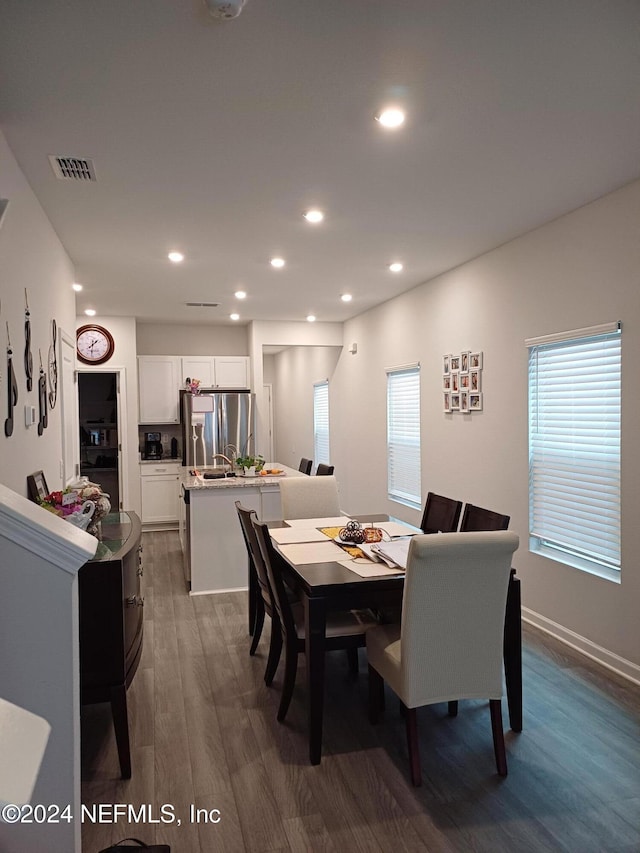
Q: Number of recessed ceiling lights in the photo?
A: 11